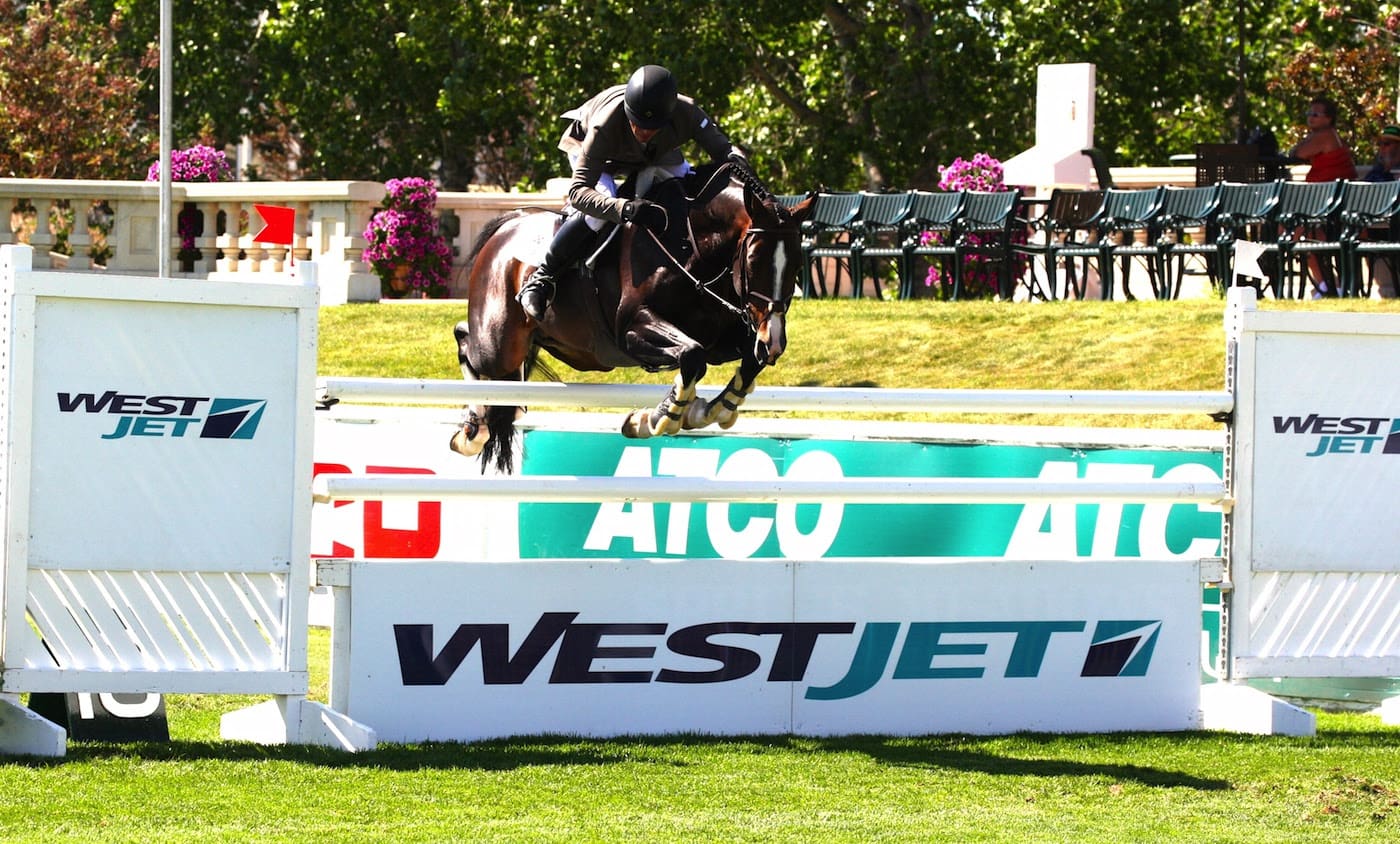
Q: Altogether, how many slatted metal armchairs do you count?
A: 11